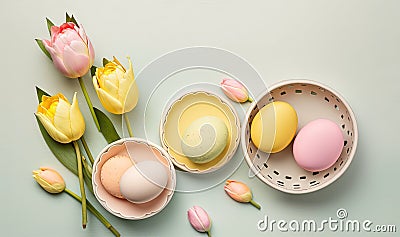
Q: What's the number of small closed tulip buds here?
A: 4